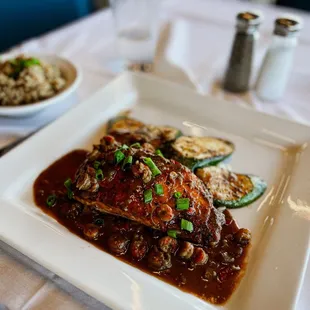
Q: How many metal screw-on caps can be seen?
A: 2